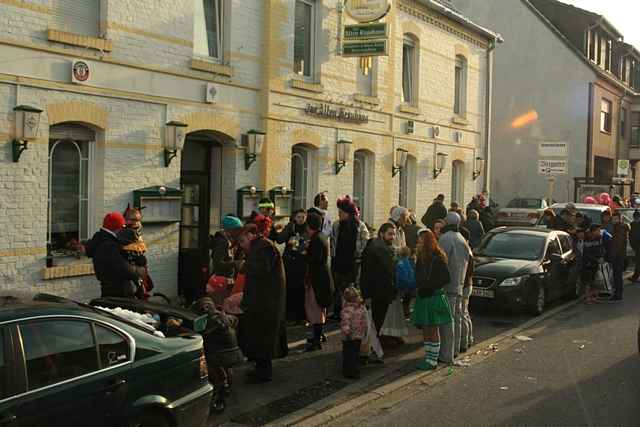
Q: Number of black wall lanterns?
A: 7